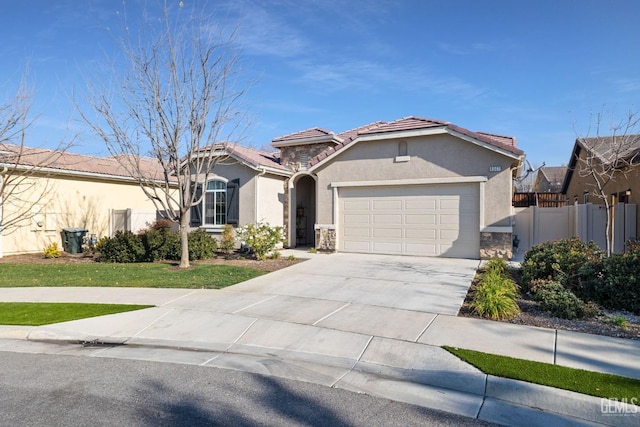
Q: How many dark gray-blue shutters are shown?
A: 2